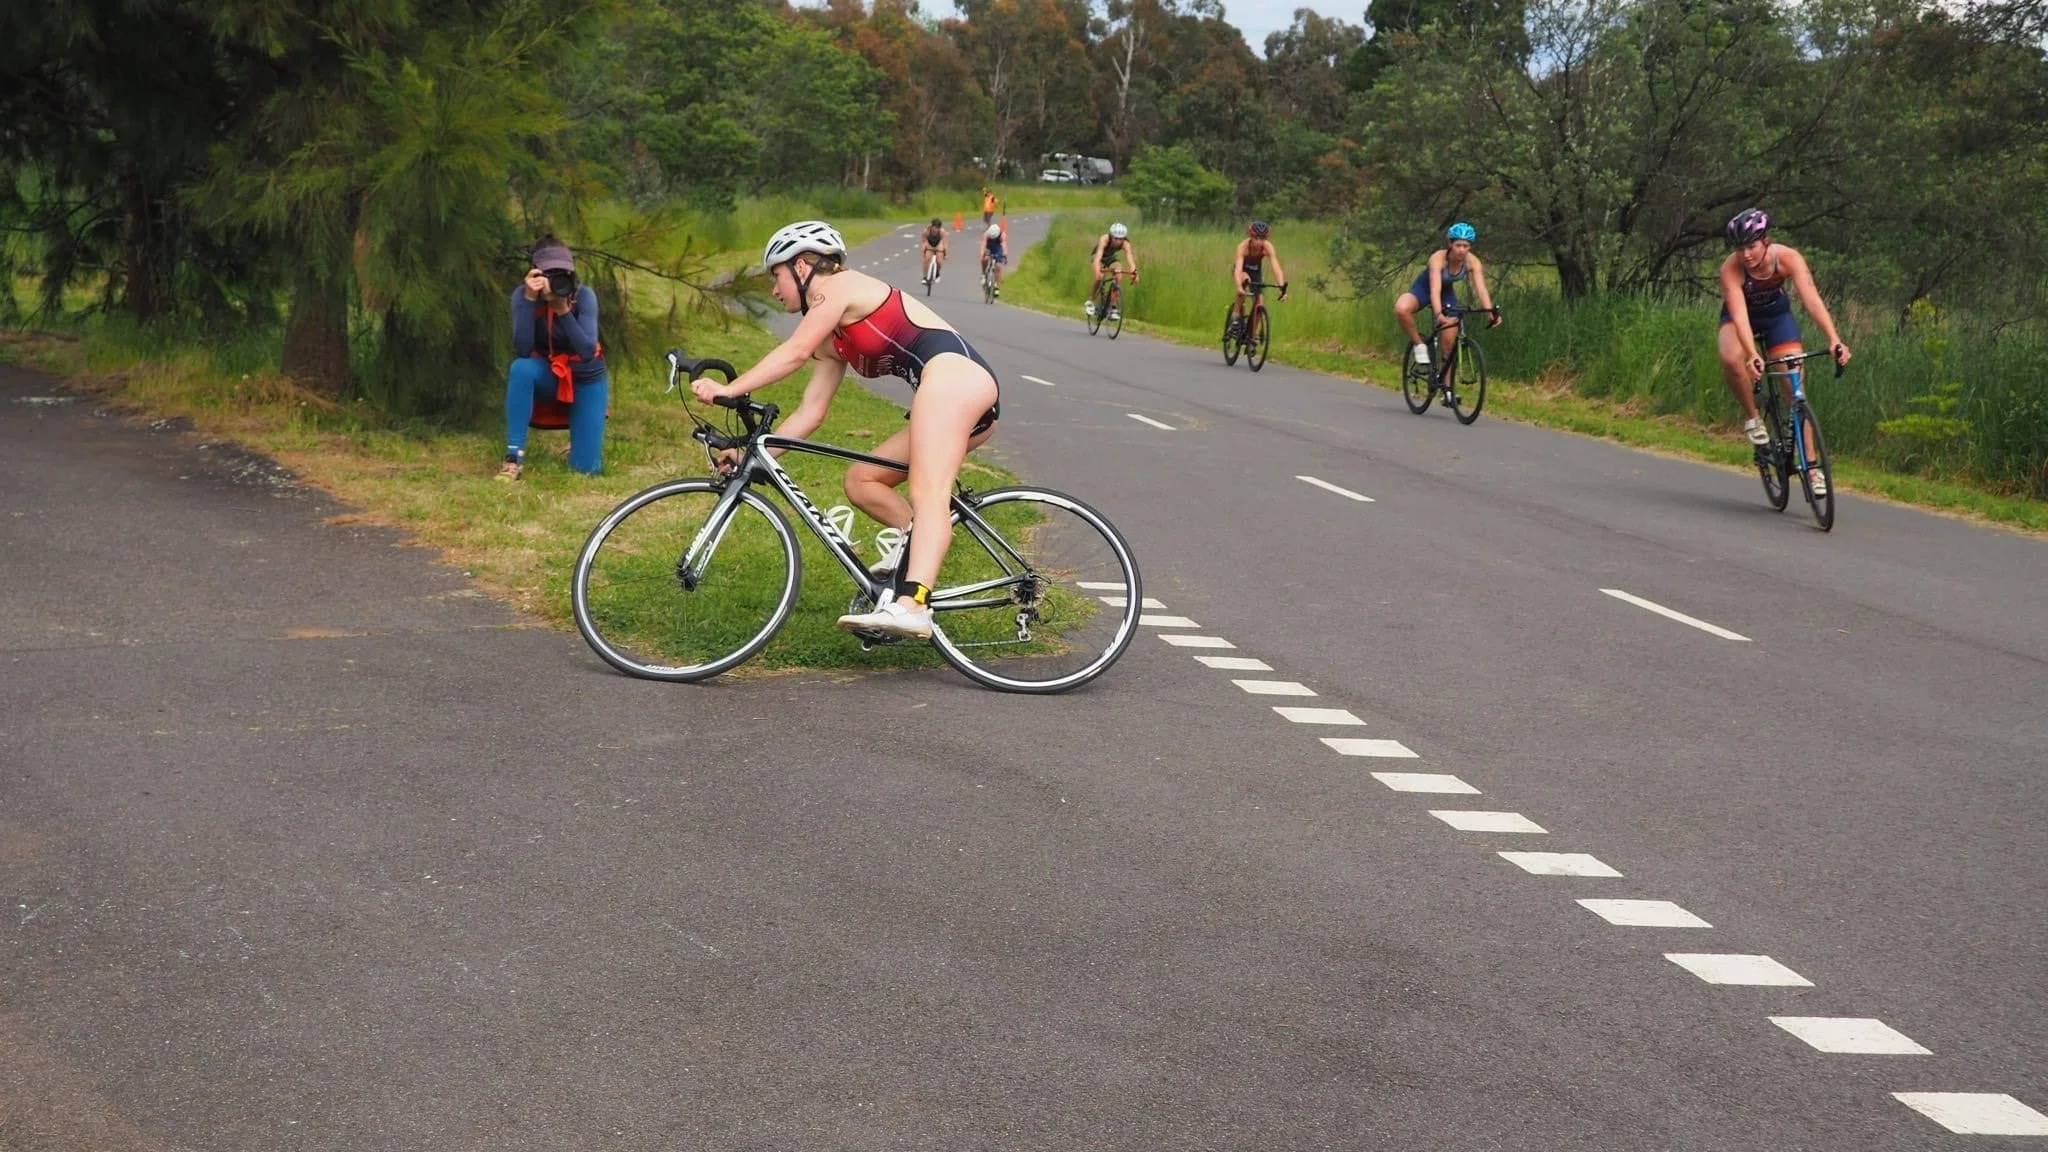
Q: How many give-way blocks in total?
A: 15